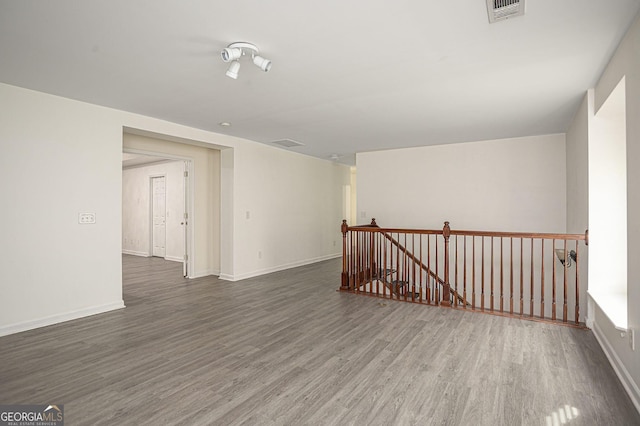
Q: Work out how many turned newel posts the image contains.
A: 3